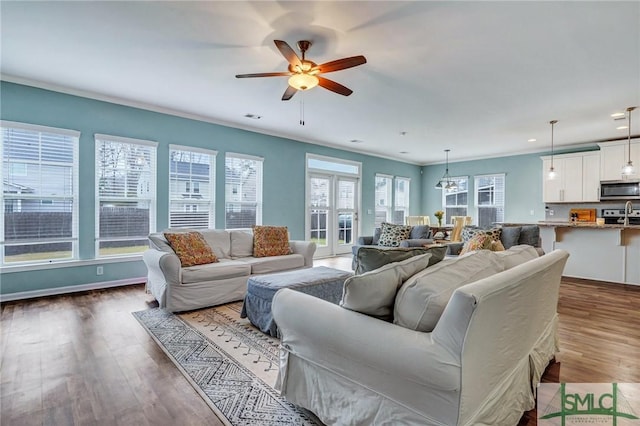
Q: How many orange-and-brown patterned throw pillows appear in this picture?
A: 2